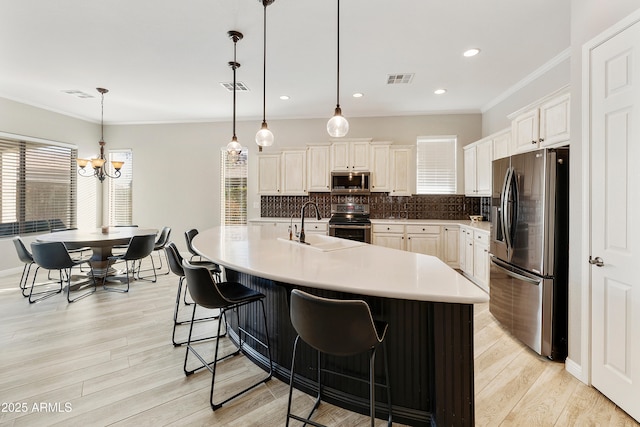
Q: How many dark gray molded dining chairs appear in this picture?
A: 6